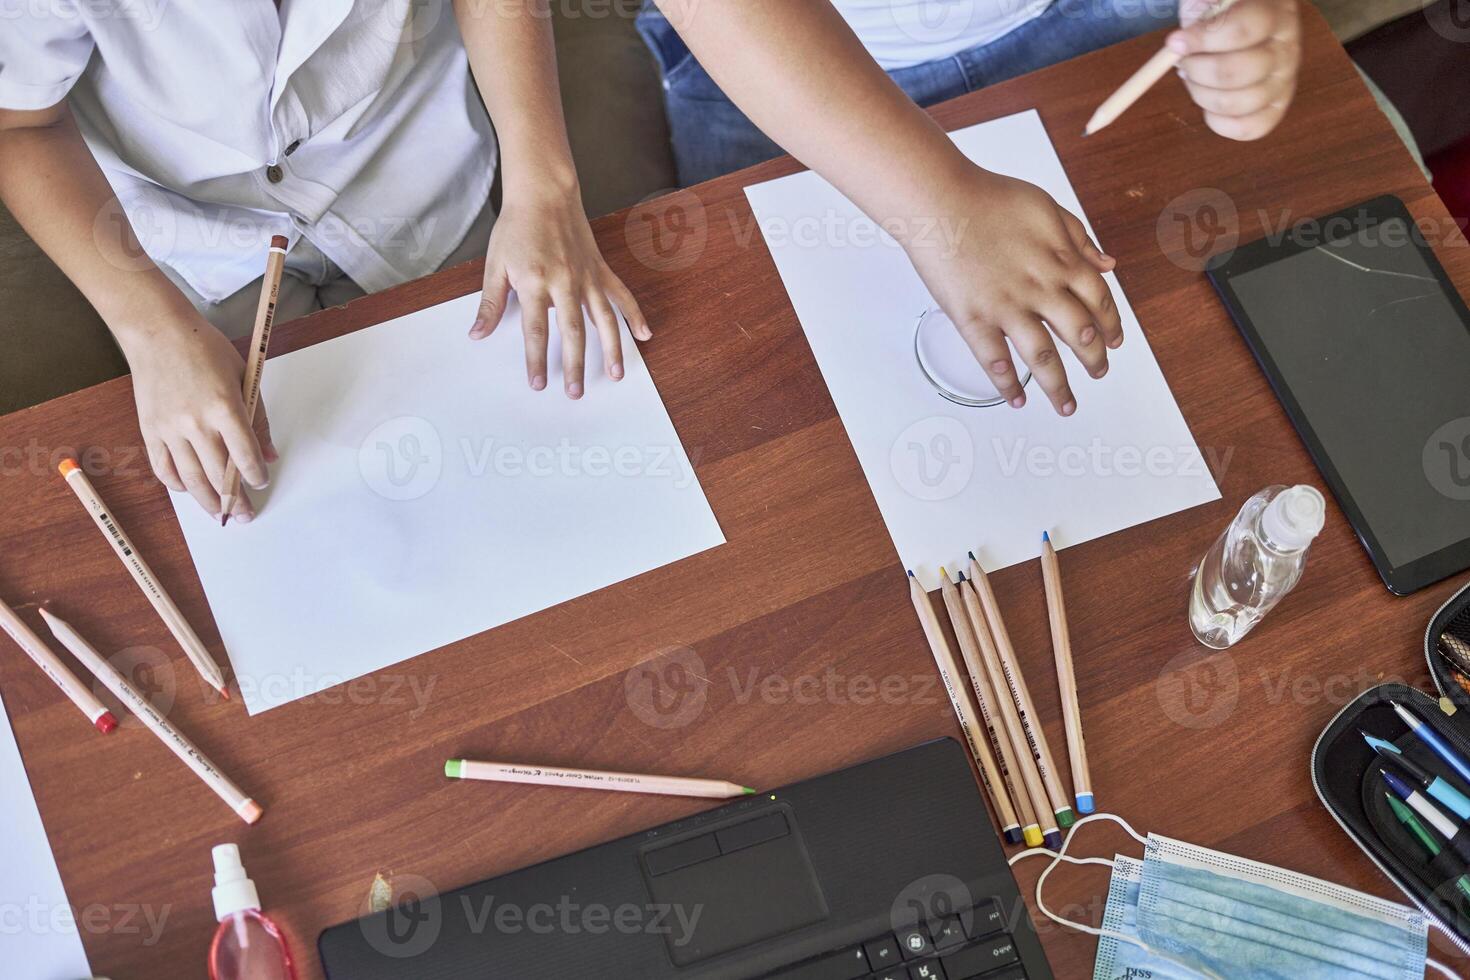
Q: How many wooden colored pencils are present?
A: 11